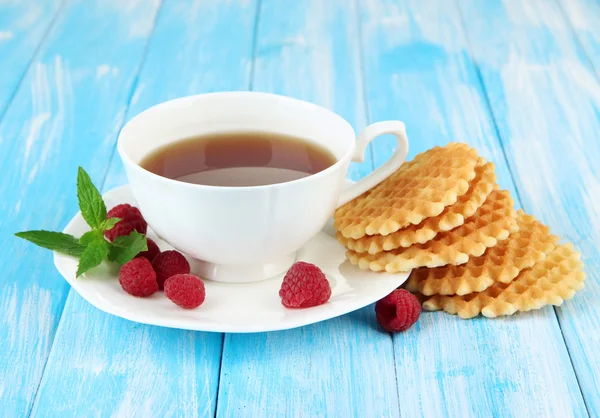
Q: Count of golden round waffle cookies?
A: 5